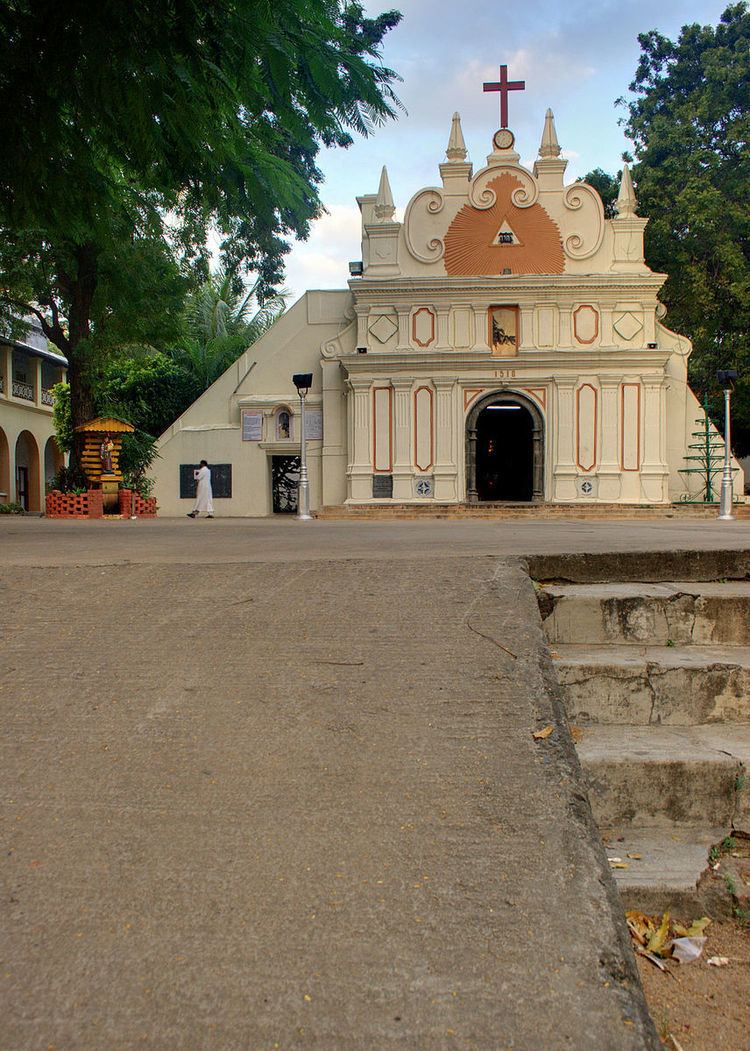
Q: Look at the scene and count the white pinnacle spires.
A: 4